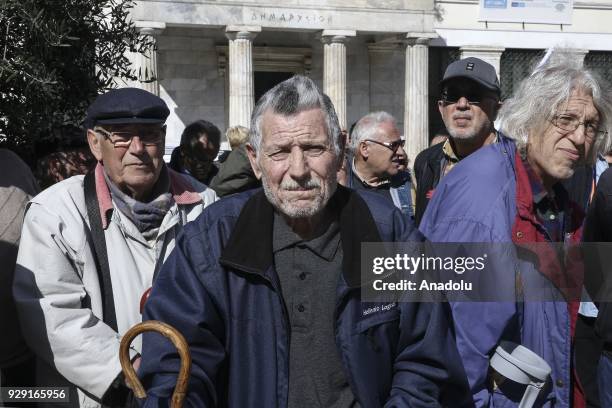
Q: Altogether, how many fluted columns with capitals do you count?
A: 4